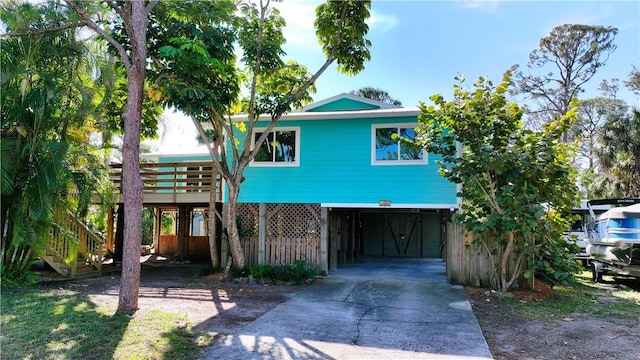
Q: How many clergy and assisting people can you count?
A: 0